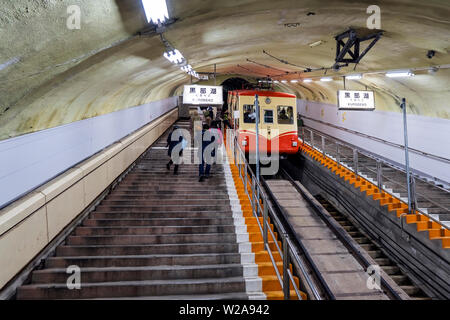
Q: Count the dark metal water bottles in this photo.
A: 0